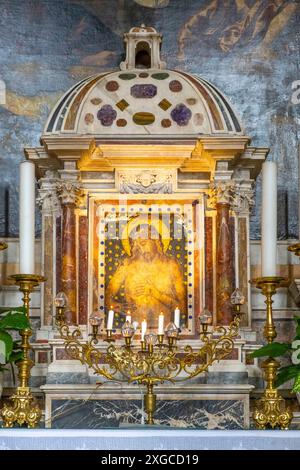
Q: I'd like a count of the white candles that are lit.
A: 5